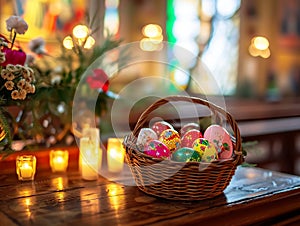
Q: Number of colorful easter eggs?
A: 9